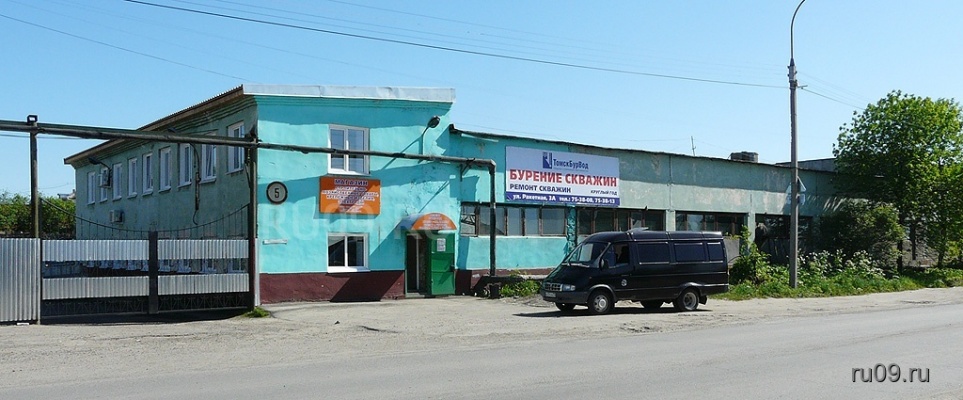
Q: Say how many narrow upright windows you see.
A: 9